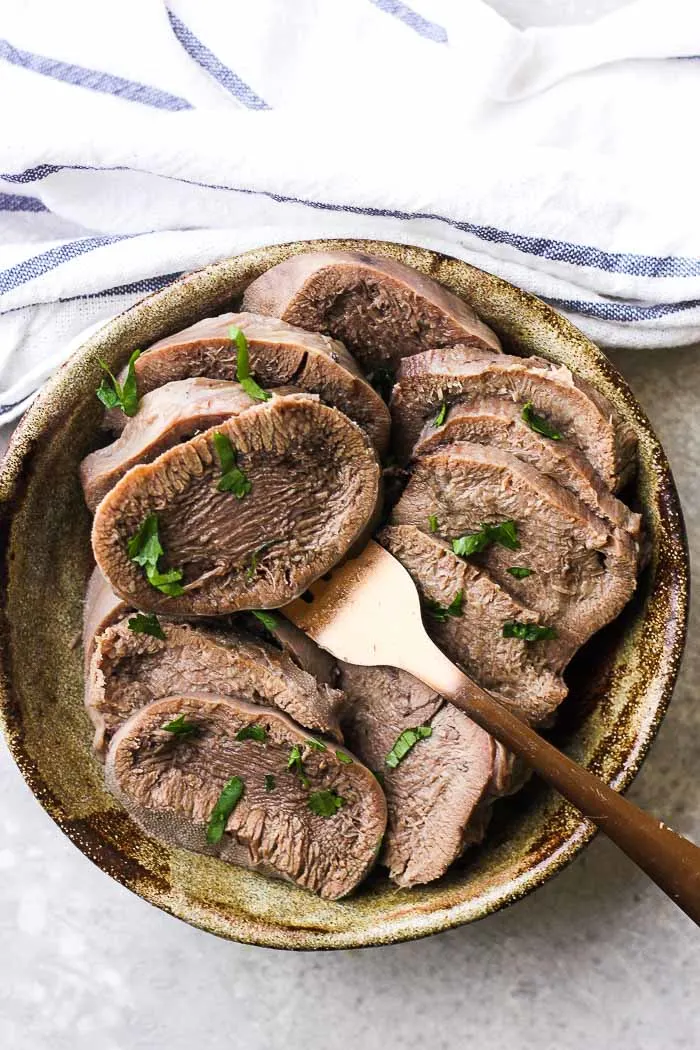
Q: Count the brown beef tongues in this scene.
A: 11